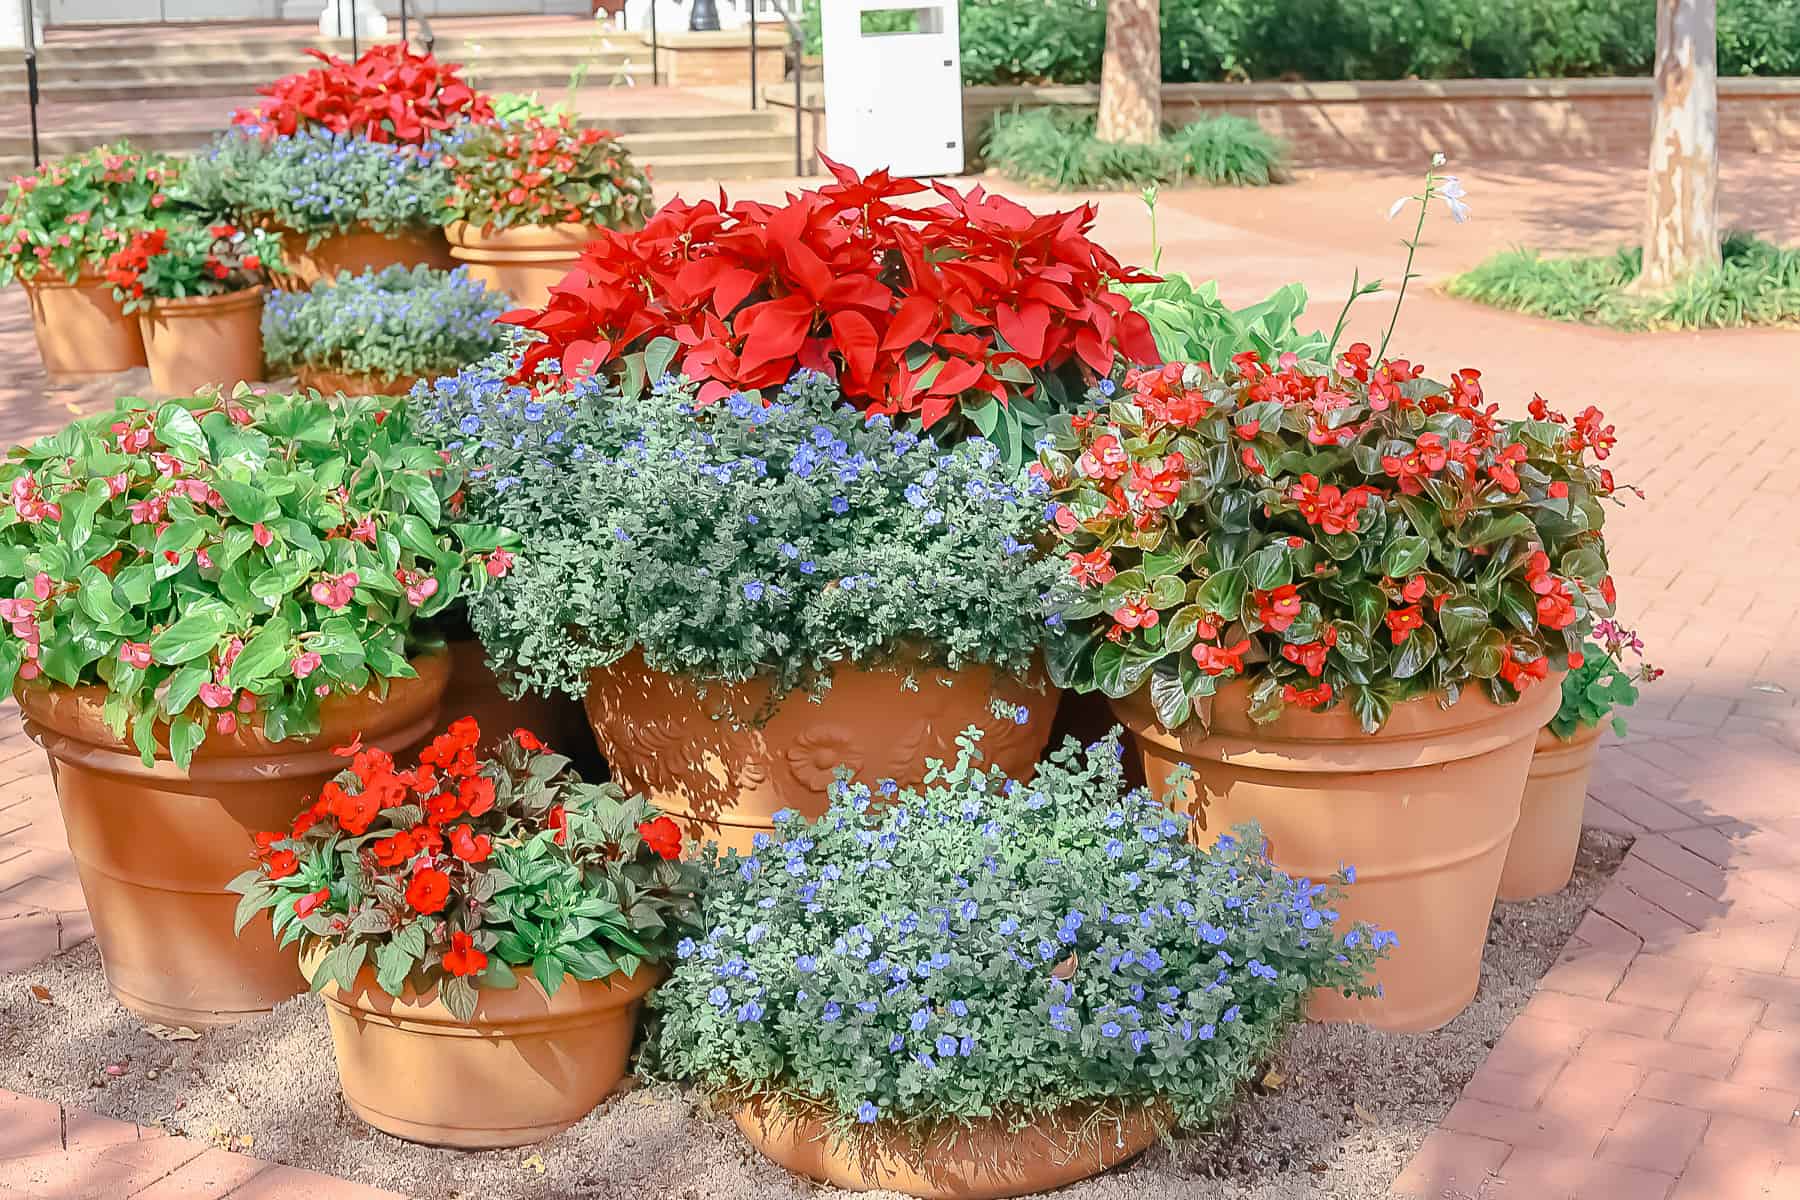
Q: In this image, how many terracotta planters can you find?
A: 11